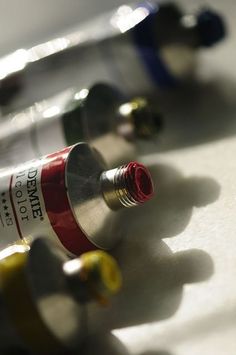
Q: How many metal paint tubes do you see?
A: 4